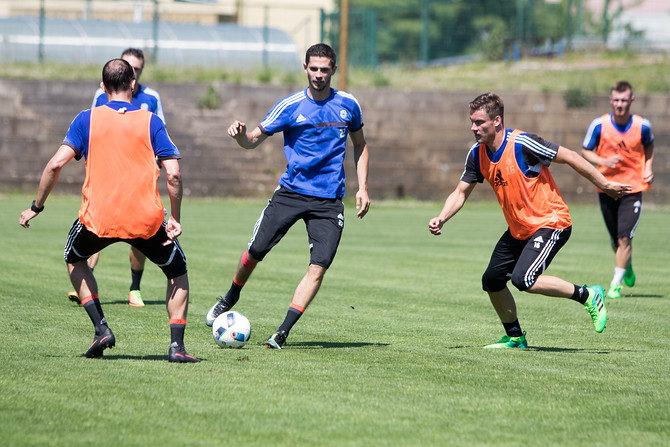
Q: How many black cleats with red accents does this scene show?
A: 2